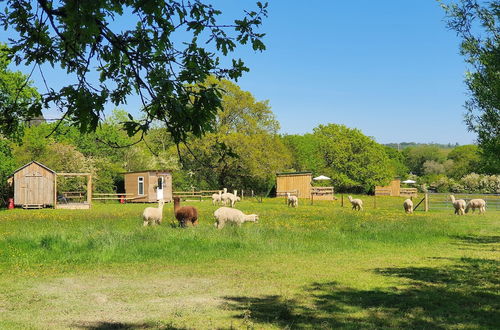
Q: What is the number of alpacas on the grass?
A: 11